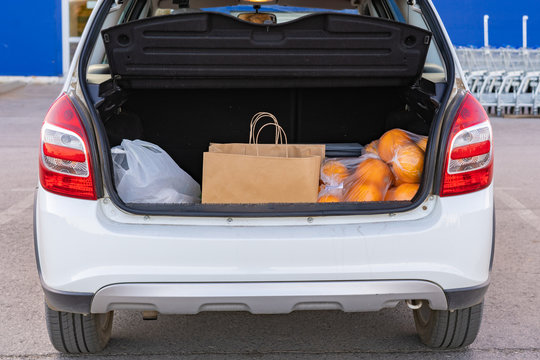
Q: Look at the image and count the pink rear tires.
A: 0